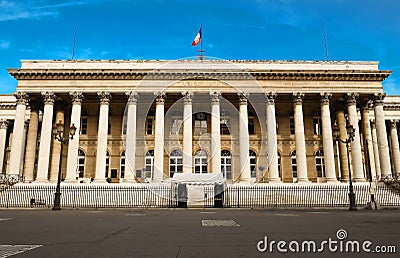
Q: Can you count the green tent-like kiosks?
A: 0